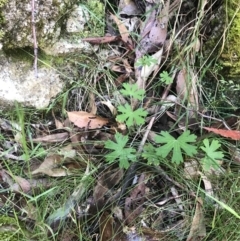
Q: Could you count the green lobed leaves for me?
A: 8